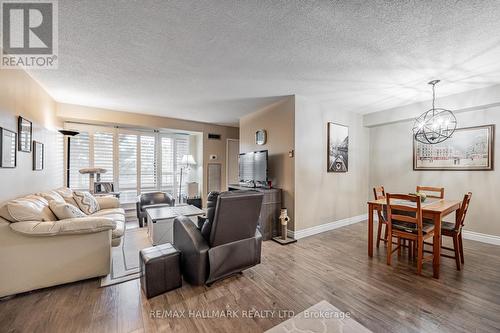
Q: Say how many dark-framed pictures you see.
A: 5